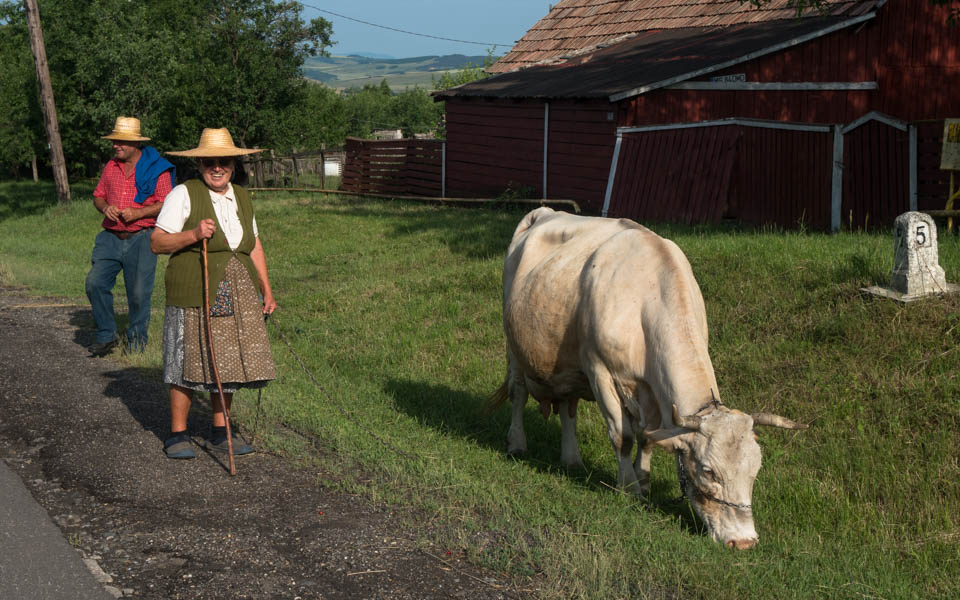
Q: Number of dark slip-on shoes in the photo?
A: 2